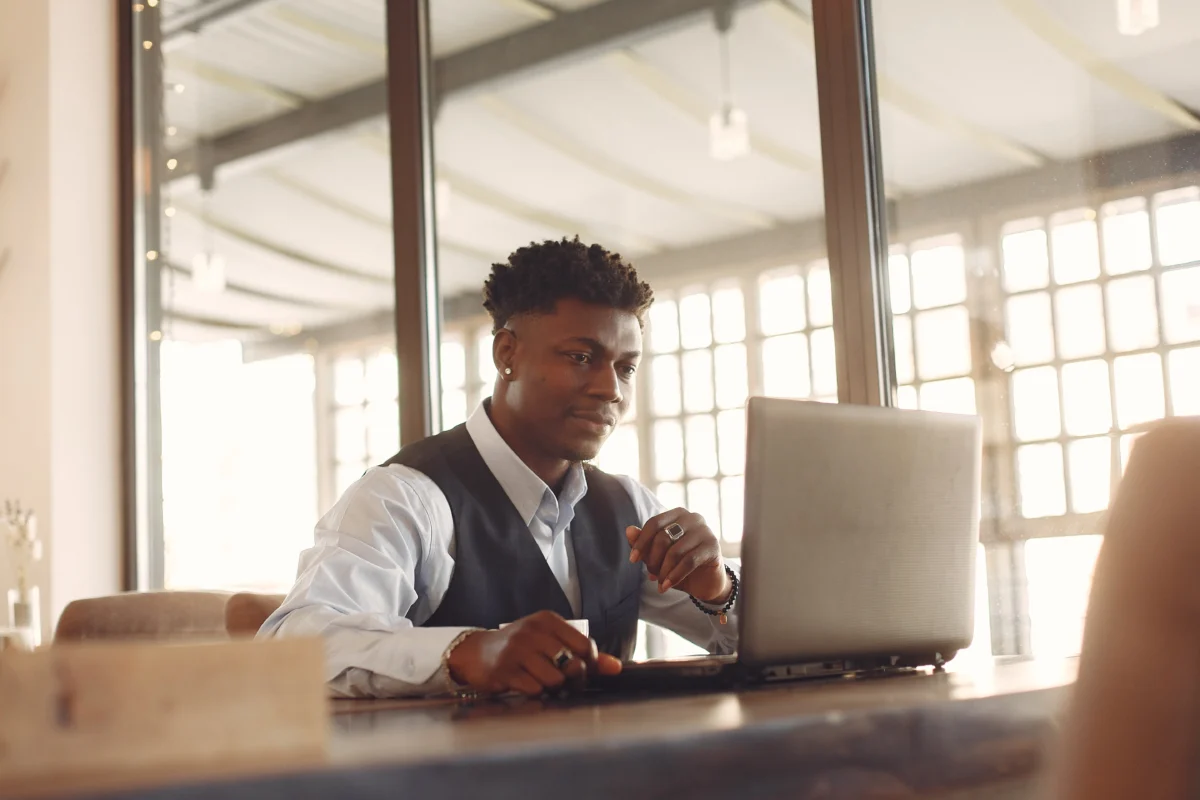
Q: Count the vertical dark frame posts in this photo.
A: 3